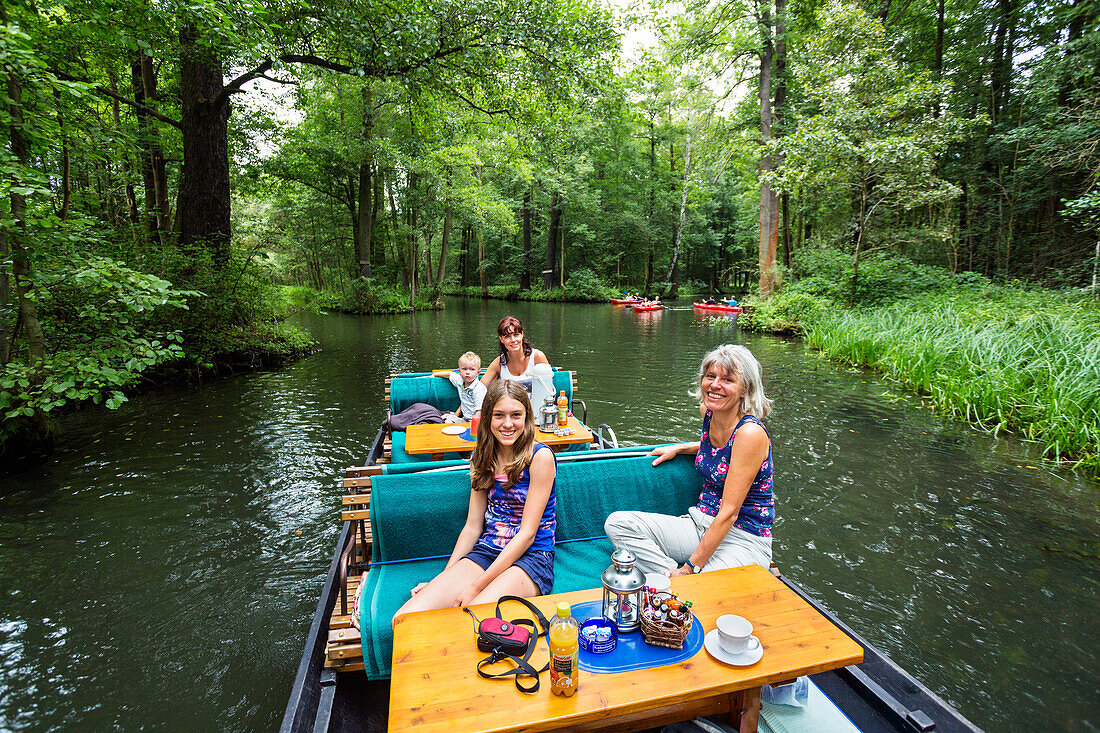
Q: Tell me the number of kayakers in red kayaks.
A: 6